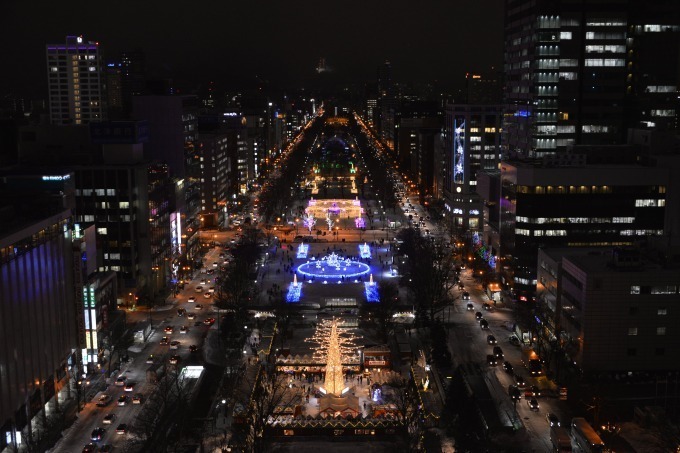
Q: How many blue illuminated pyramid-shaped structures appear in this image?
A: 4